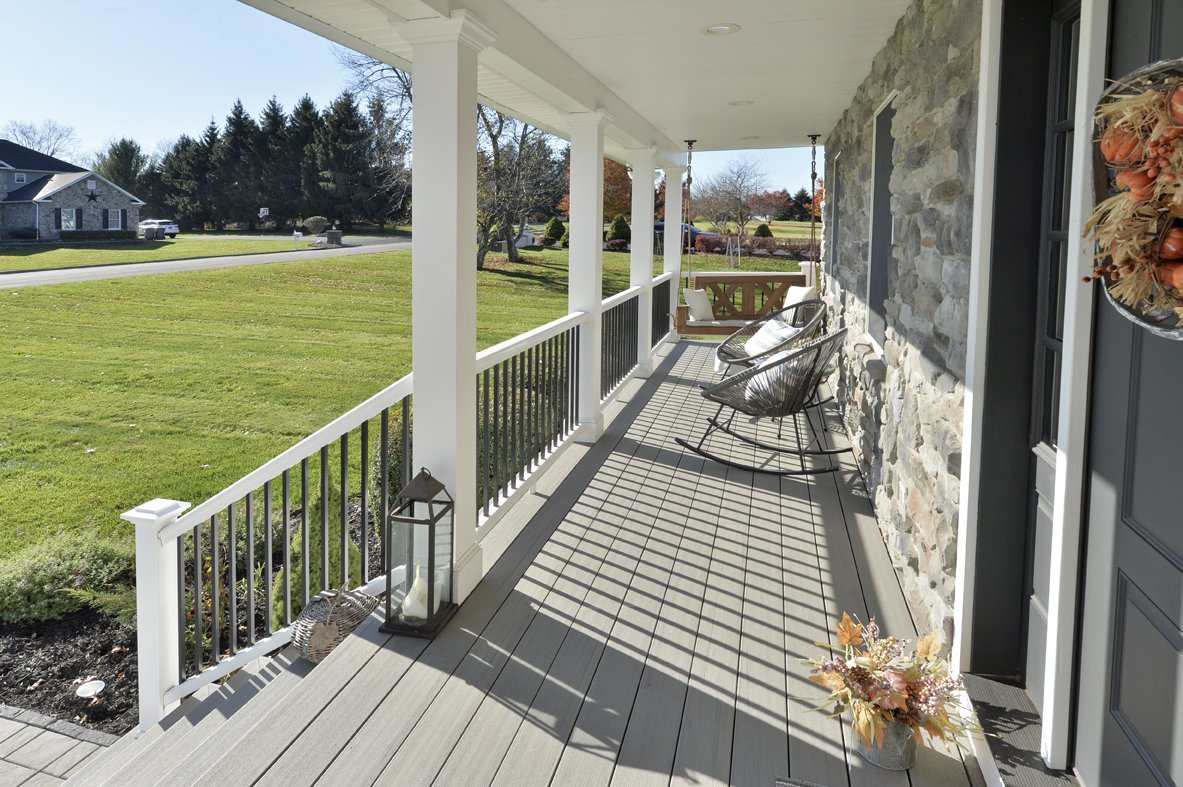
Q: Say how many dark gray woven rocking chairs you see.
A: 2